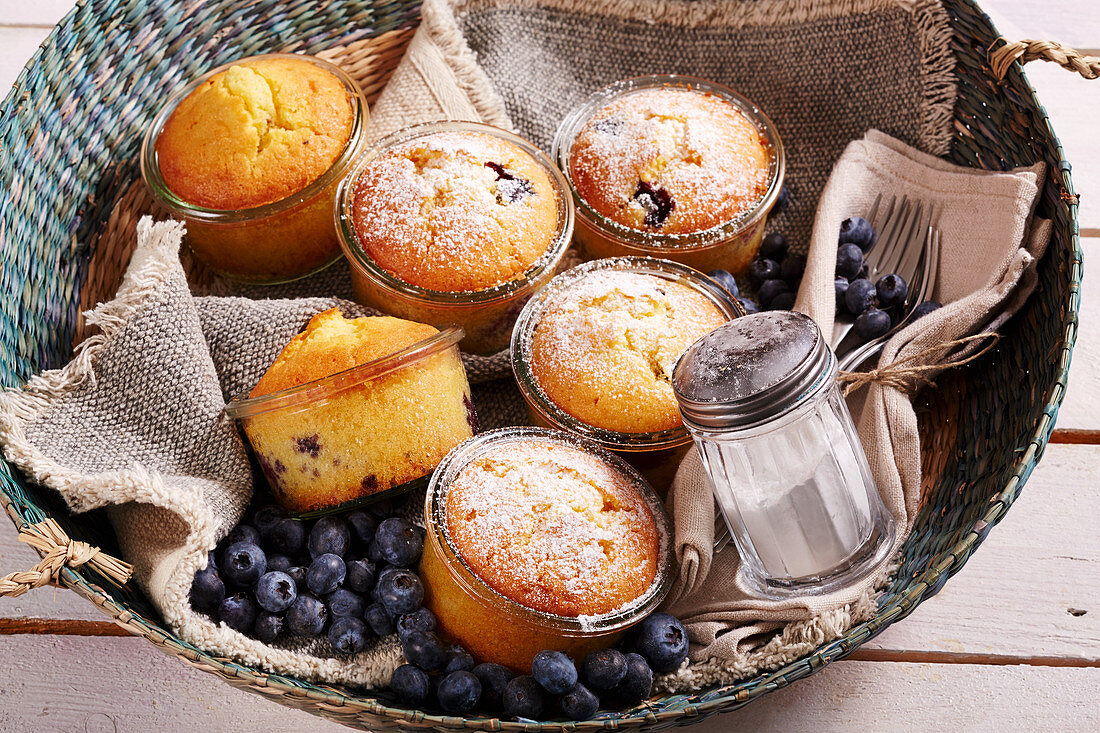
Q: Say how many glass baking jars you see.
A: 6